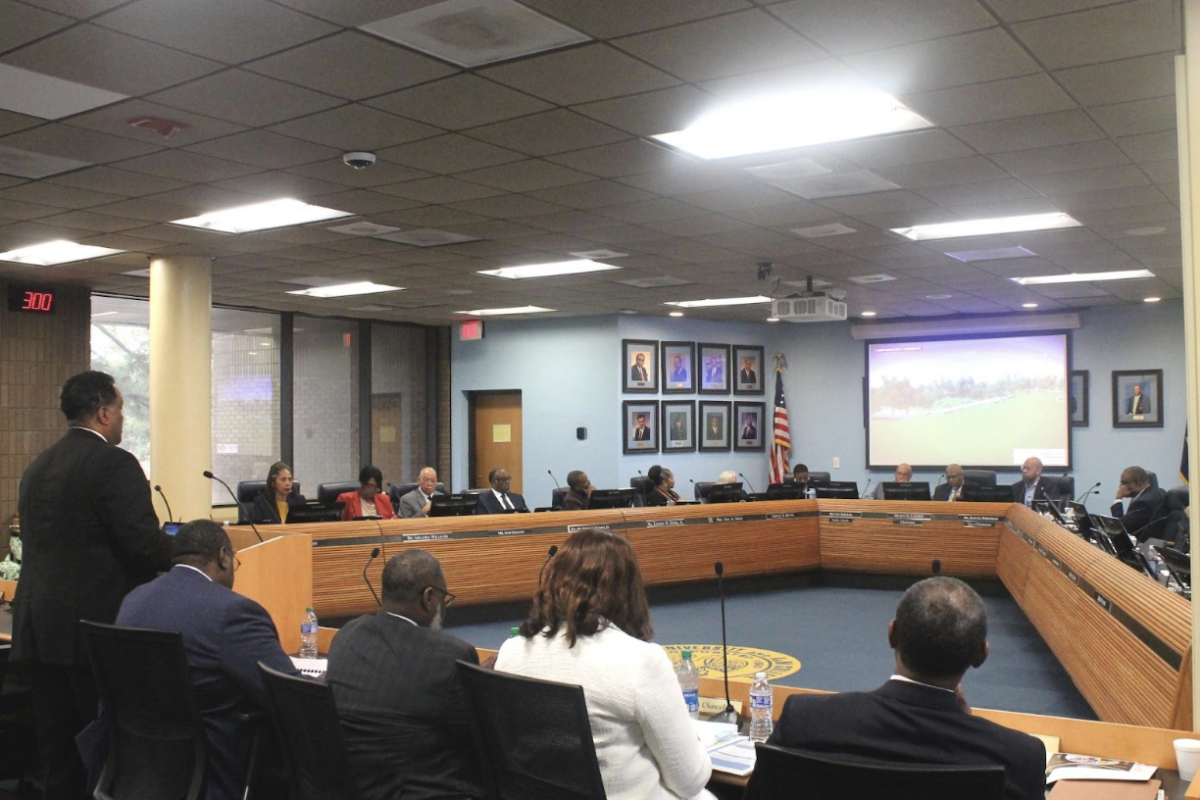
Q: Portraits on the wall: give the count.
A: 10